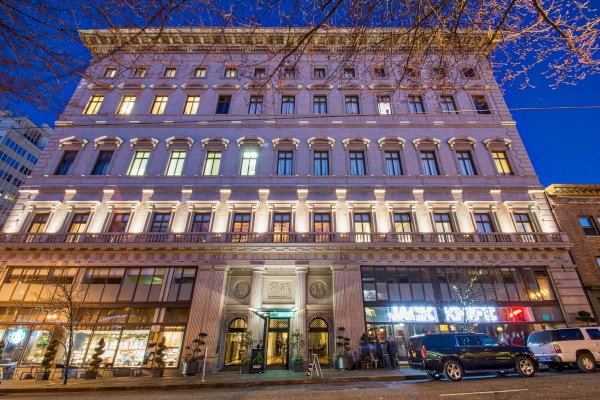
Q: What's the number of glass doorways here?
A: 3